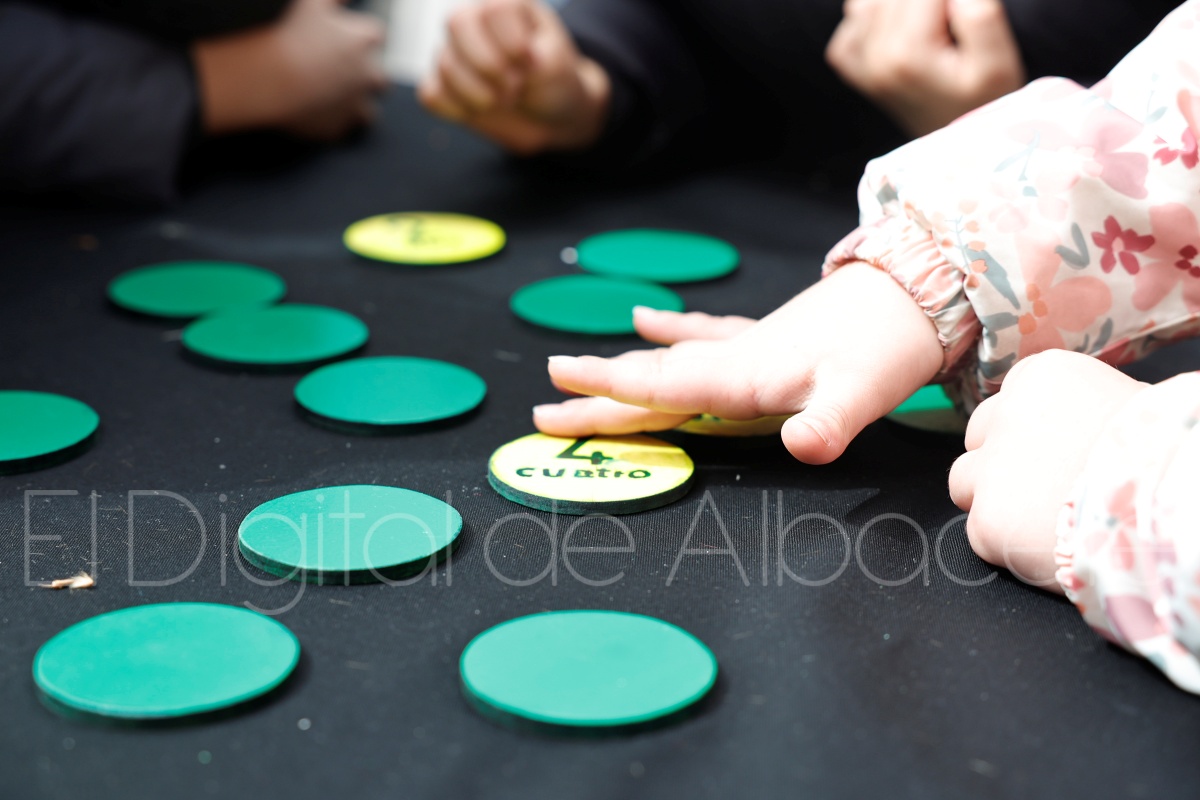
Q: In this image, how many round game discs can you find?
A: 13